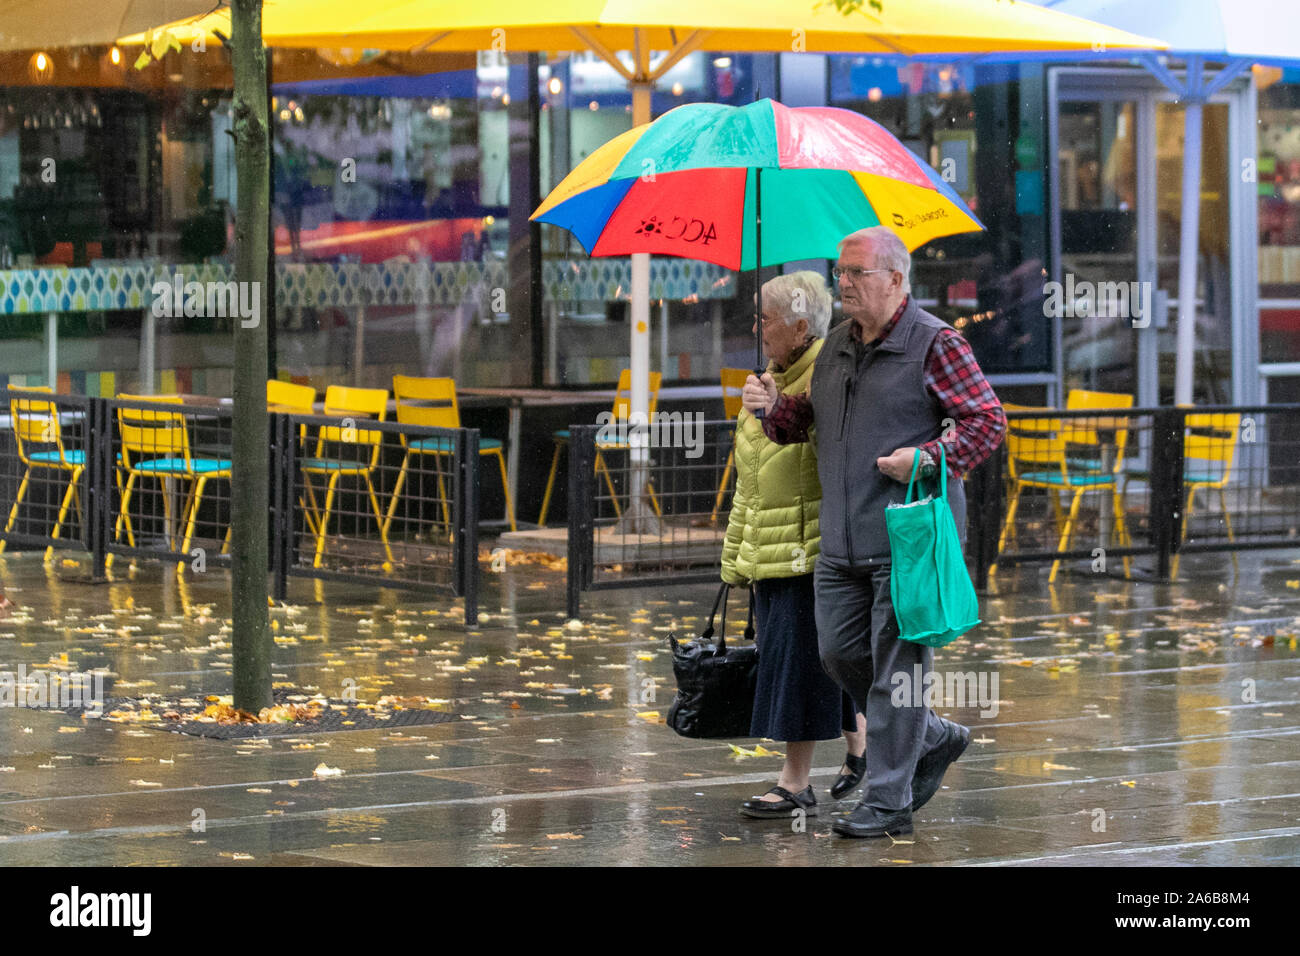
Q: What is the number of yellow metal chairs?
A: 10